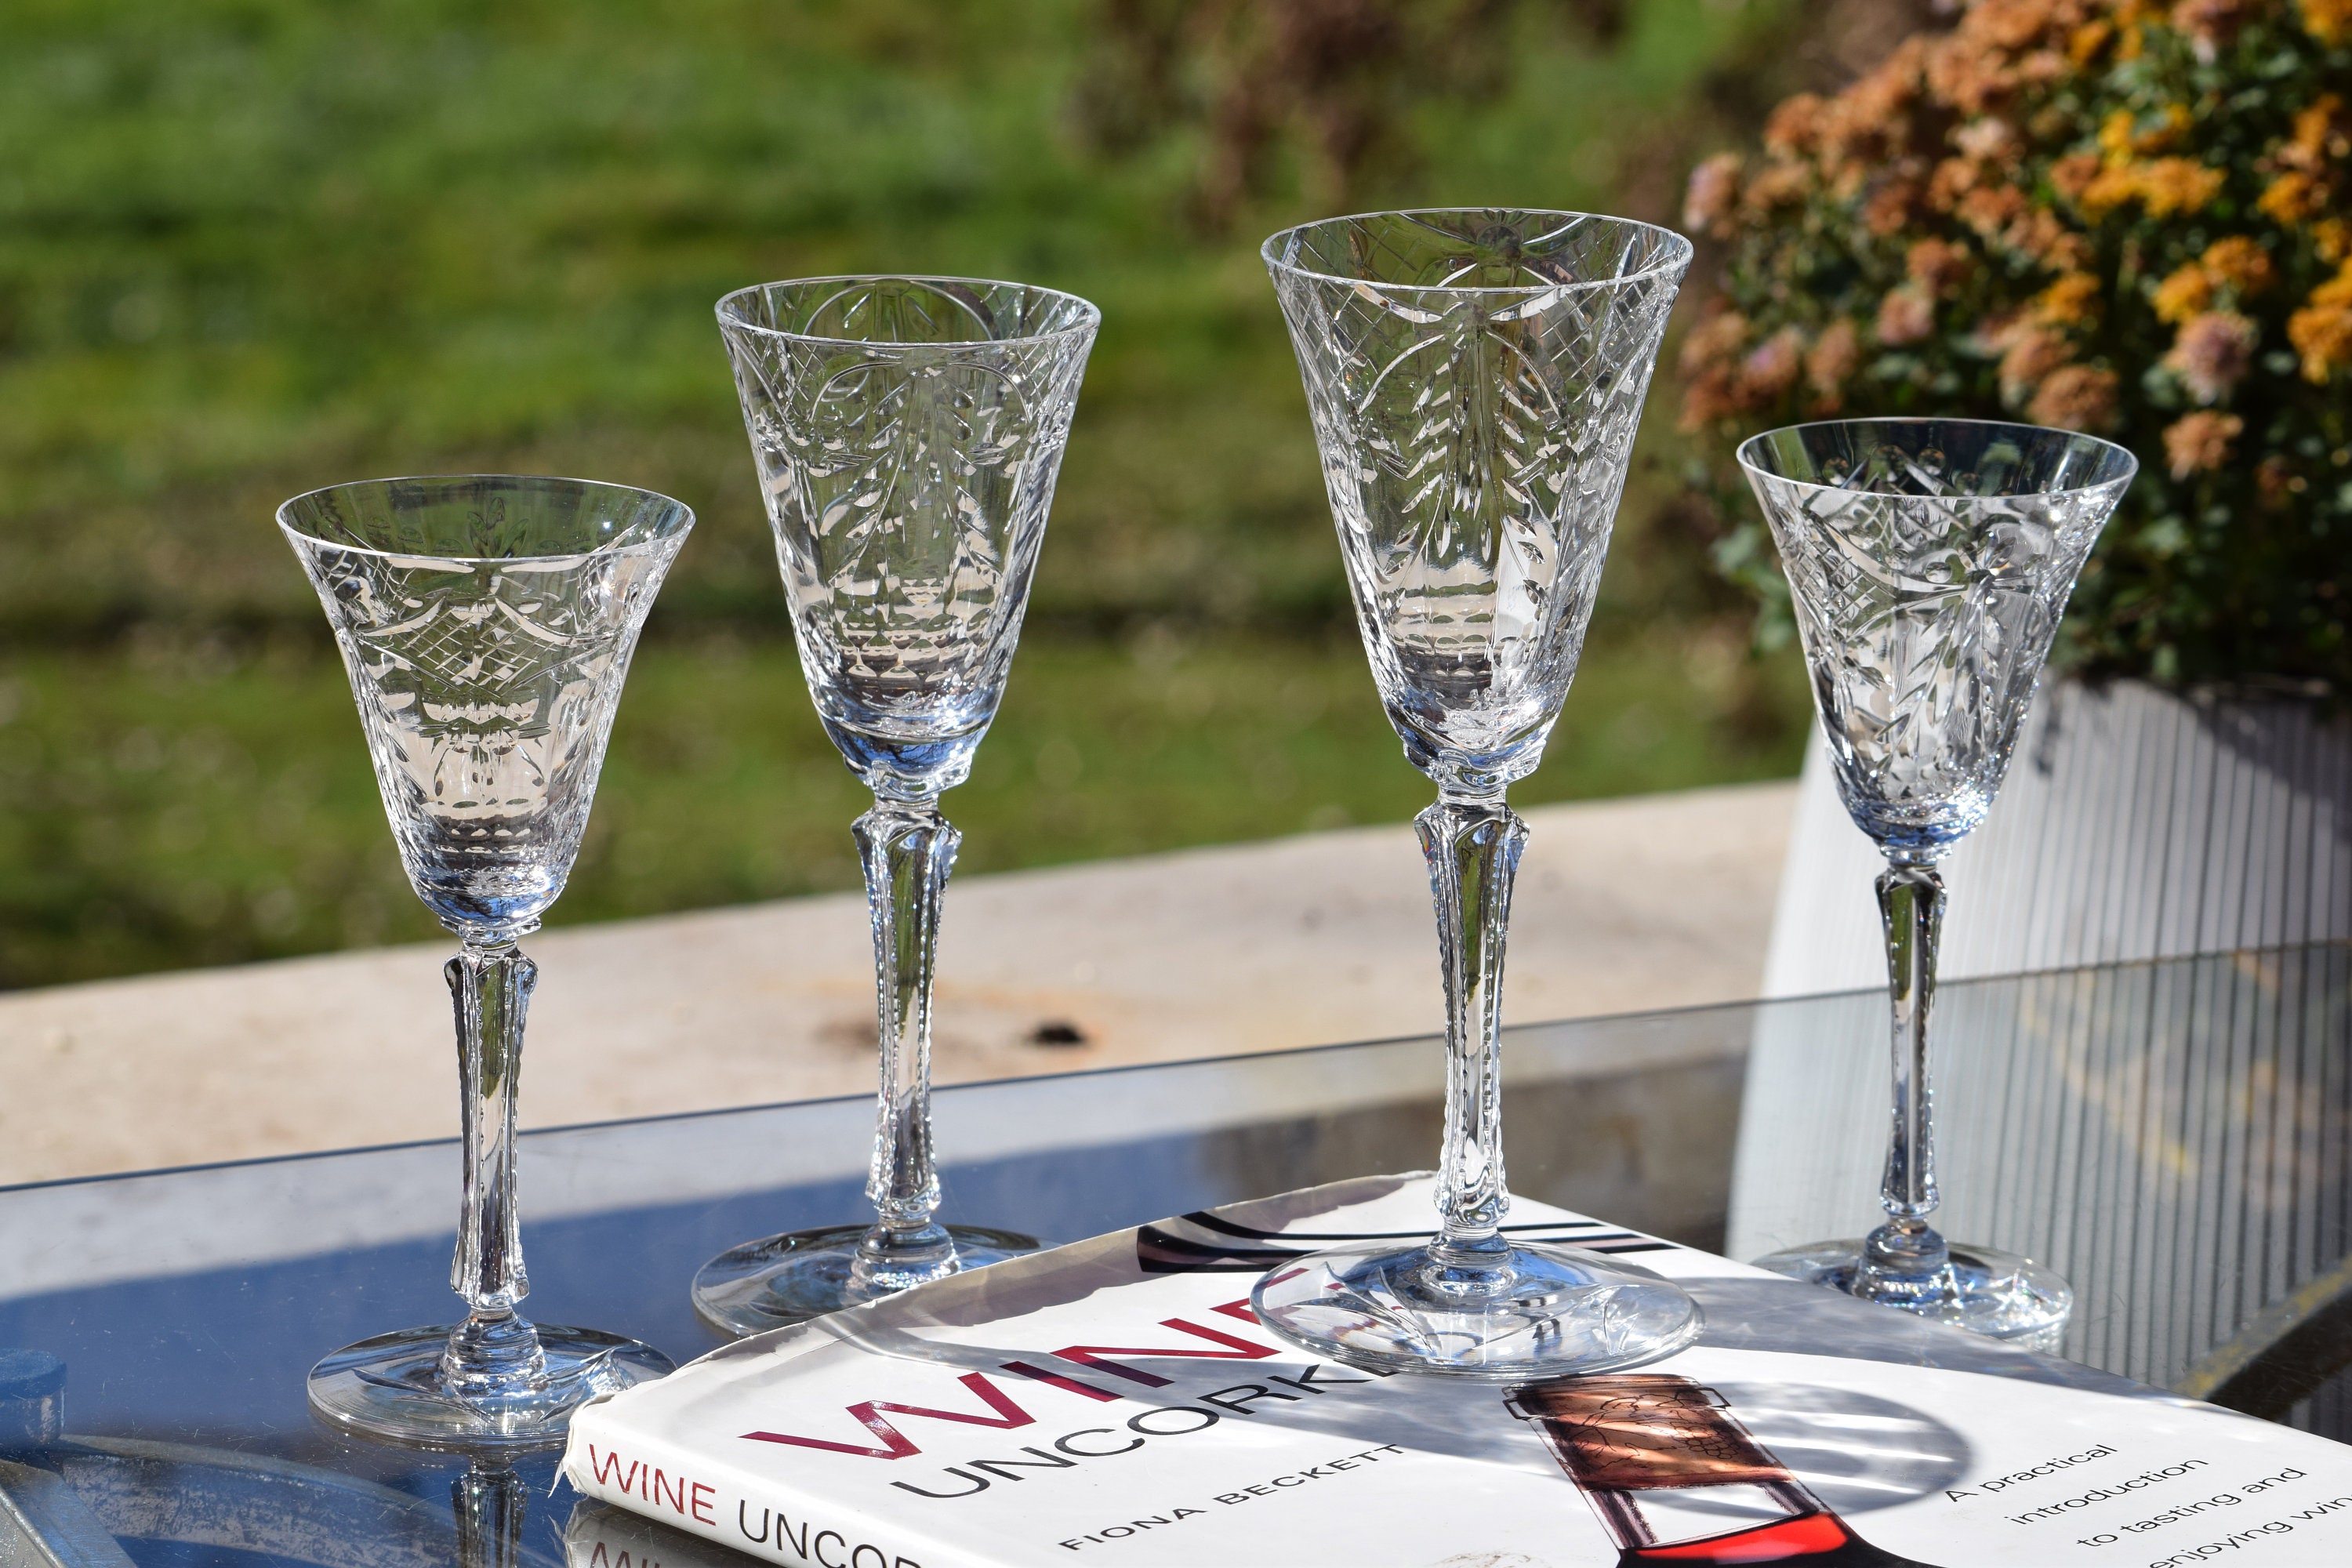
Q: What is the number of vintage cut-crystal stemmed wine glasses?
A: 4